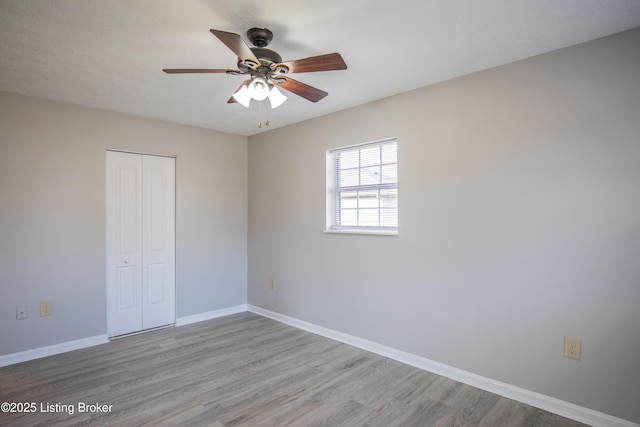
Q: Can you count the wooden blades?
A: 5